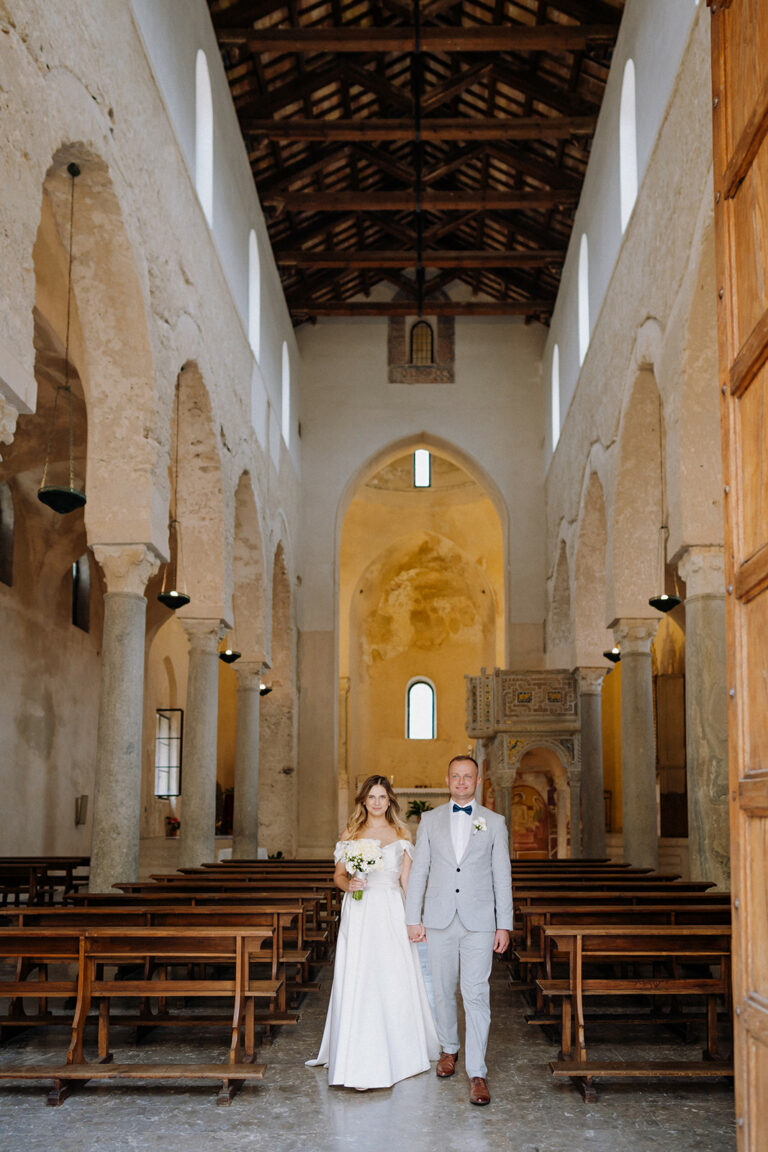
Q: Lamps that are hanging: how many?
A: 6